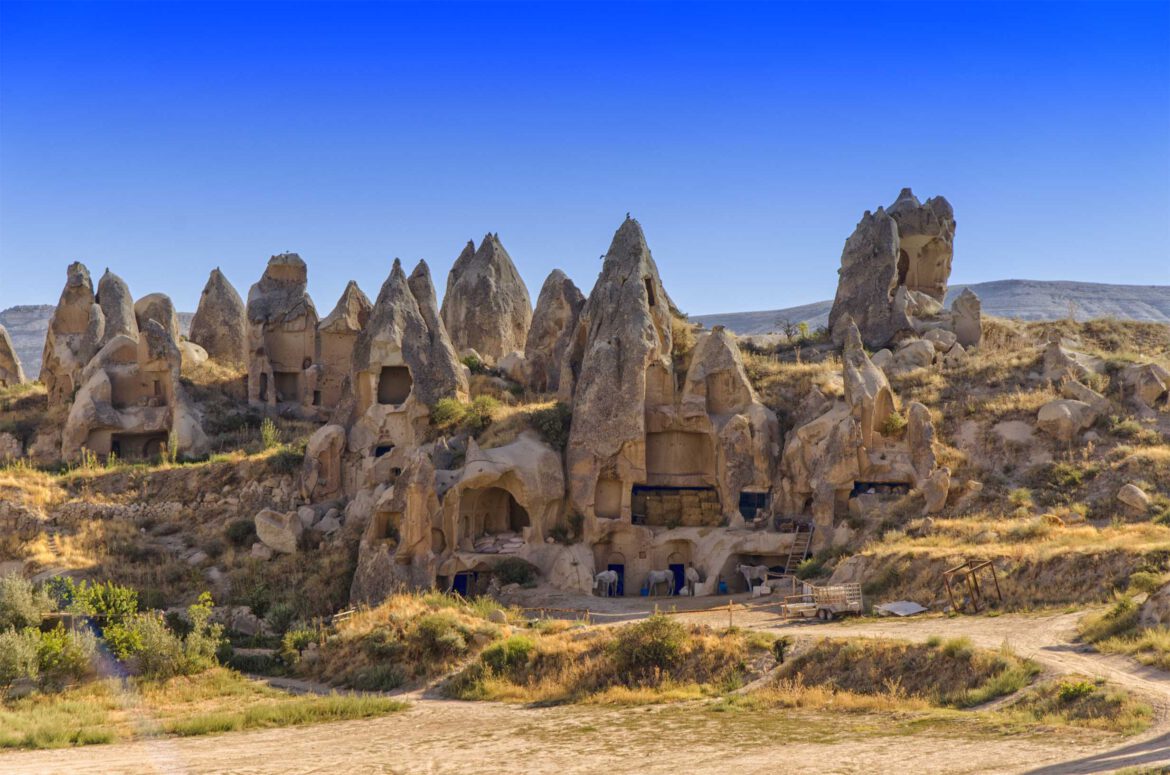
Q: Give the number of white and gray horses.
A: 4